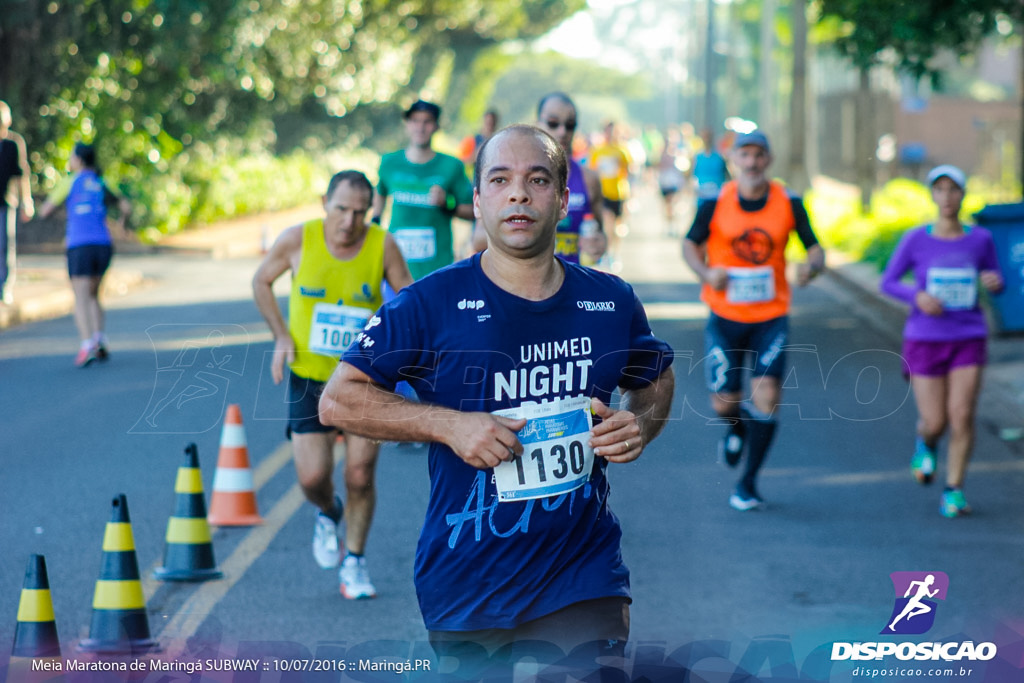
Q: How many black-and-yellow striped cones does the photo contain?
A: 3